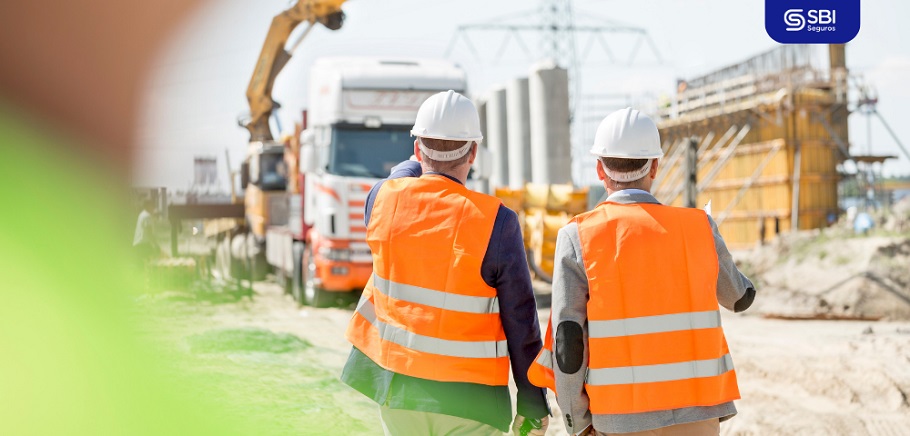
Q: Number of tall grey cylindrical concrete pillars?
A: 4